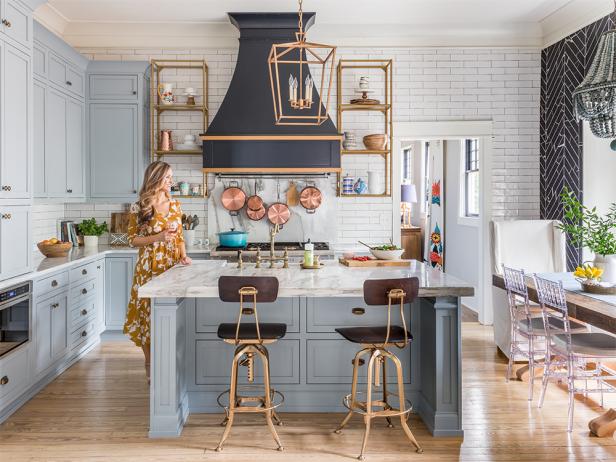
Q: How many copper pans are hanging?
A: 5